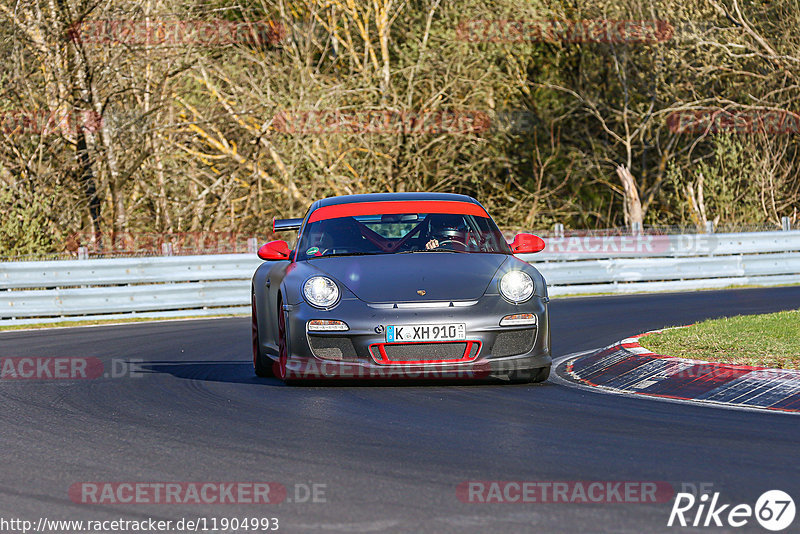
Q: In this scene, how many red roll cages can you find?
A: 1